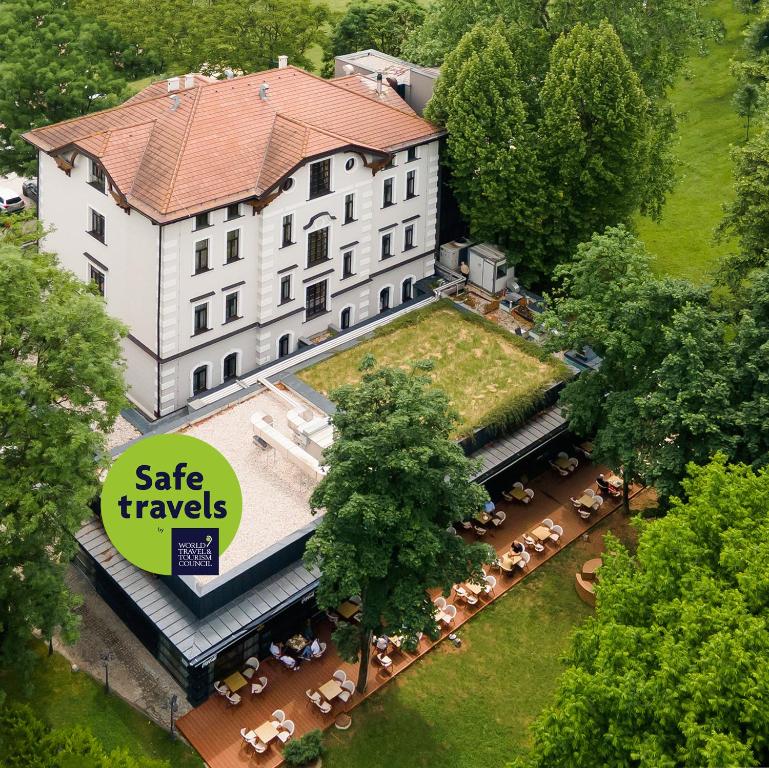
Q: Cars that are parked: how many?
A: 2